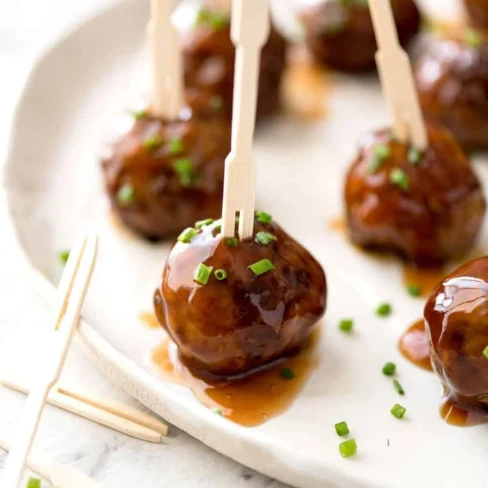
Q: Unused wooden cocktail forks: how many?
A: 3